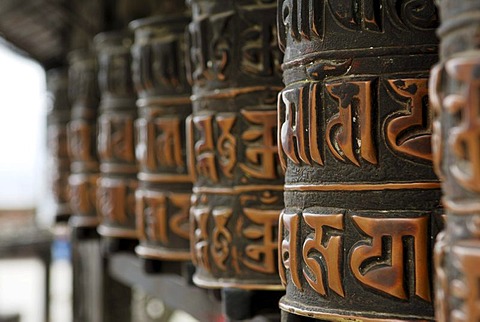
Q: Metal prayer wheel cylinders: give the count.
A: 7